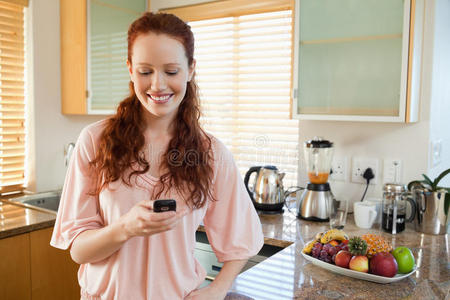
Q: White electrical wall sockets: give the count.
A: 3